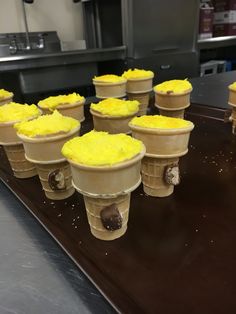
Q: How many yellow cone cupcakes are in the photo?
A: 11